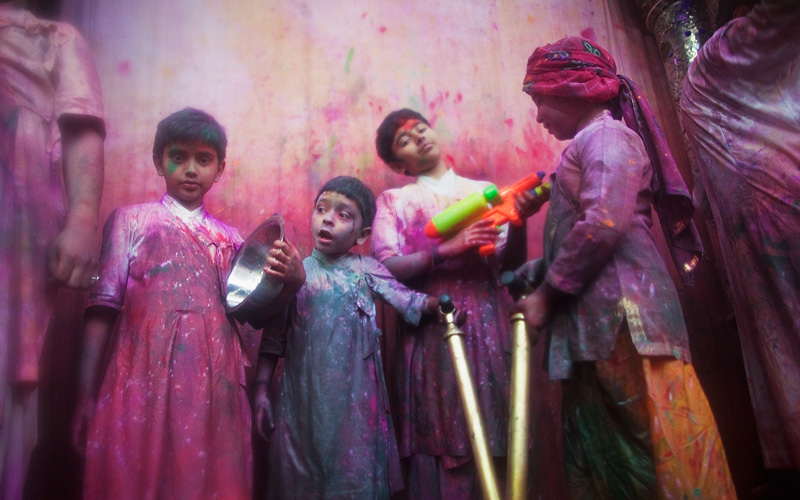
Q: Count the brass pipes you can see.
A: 2